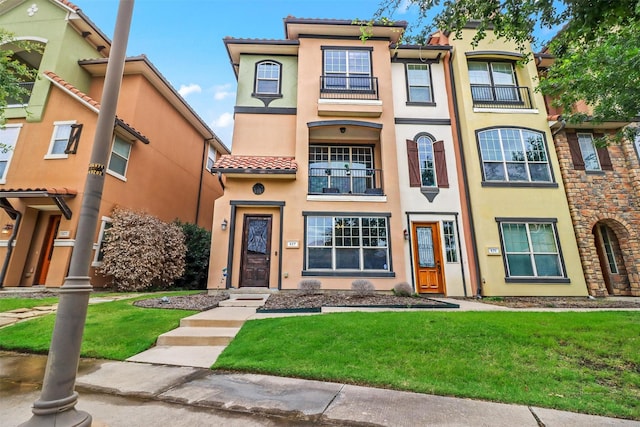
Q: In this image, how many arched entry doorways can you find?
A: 1